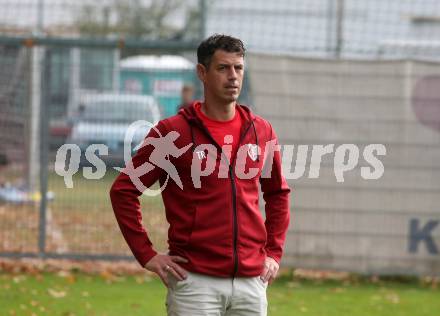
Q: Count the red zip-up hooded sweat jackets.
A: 1